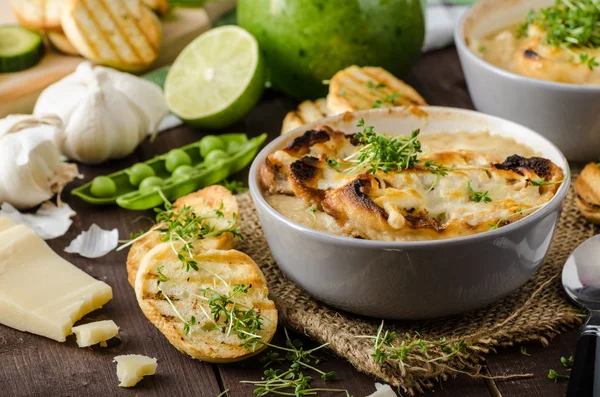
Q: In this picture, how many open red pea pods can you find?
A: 0